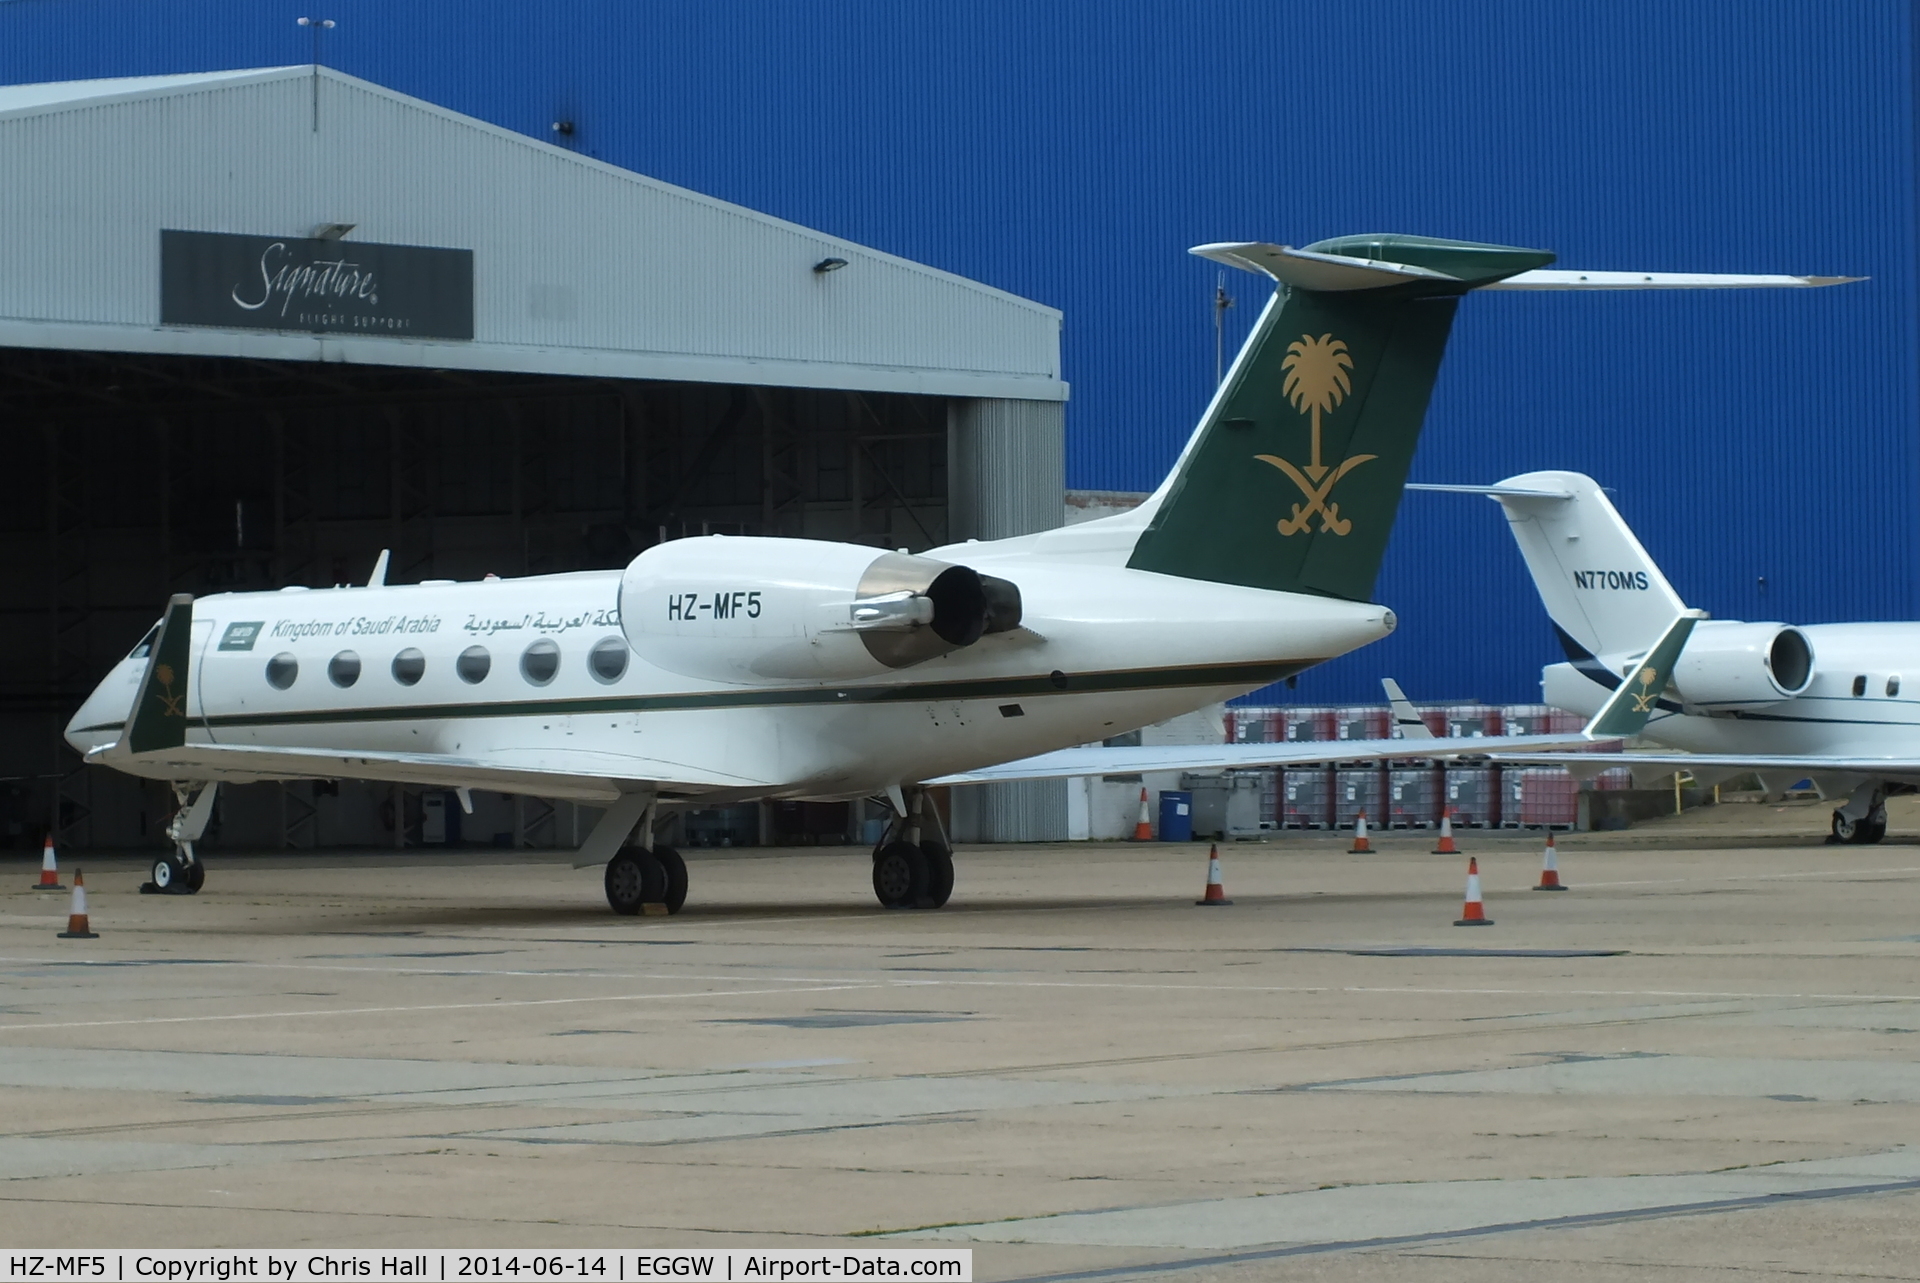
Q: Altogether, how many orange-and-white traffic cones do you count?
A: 8